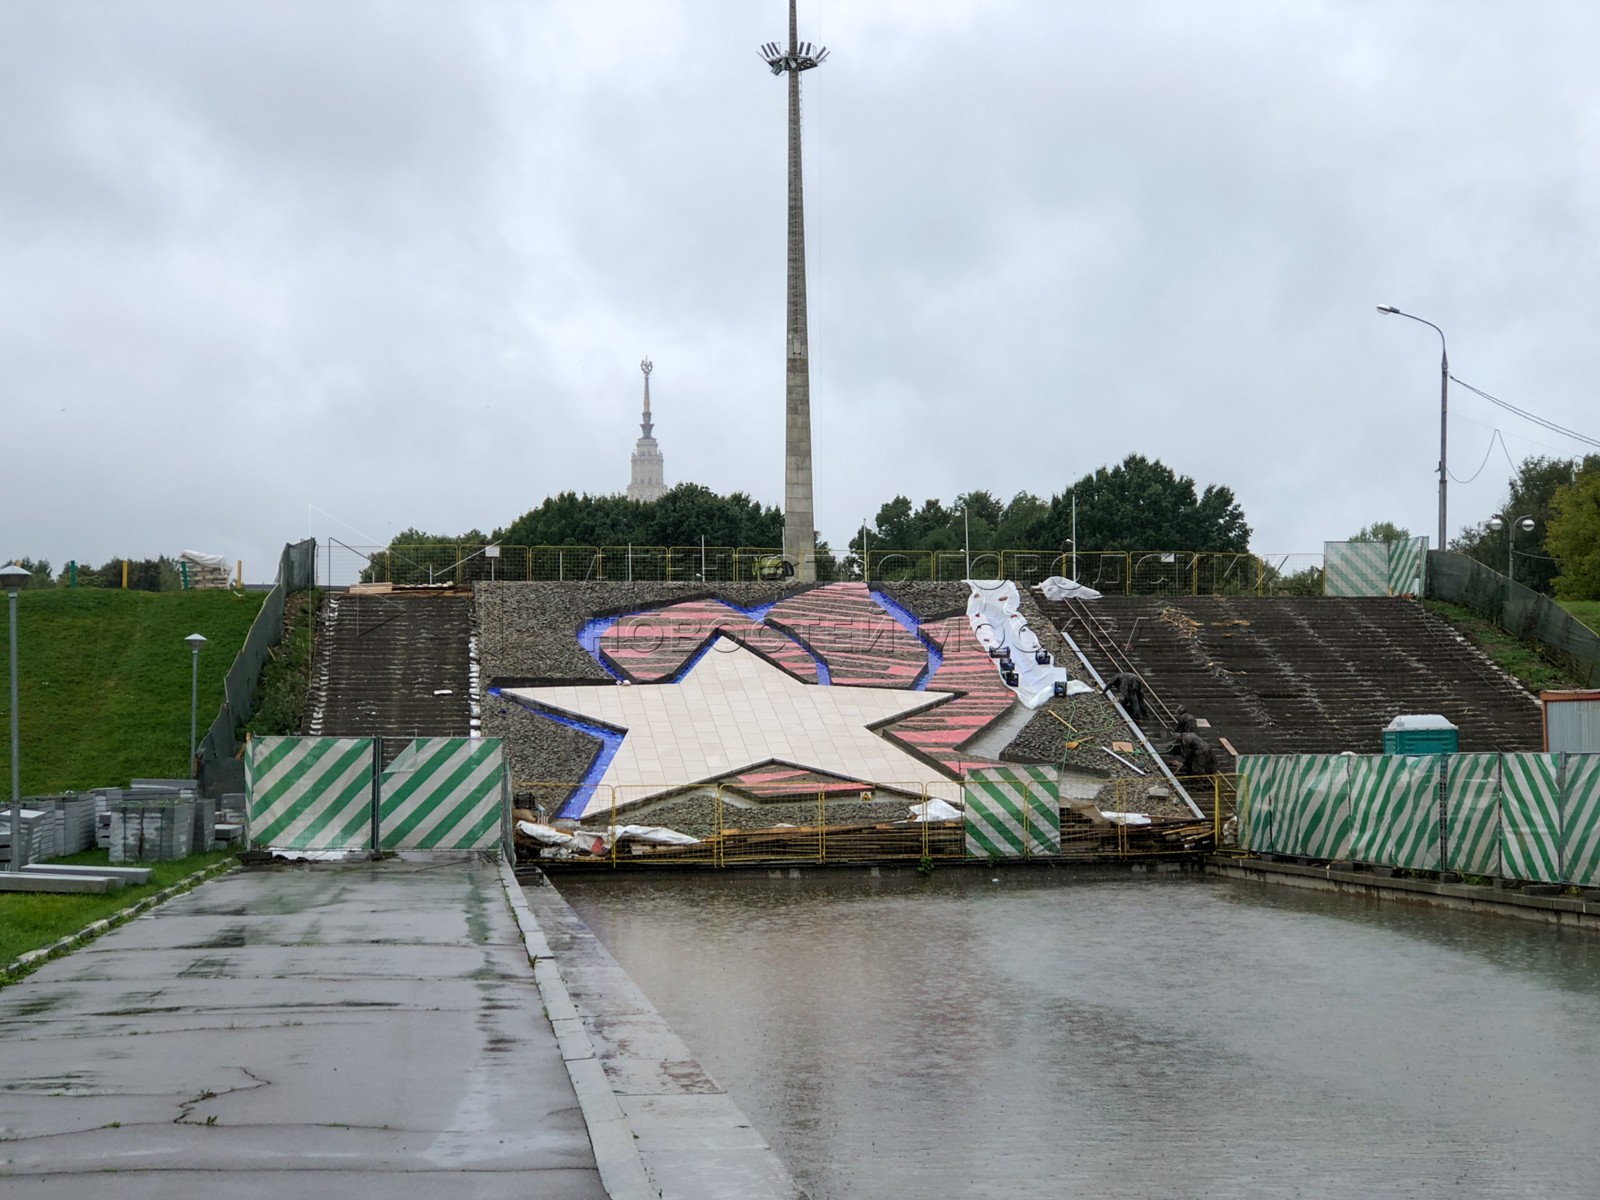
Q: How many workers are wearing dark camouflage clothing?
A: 3